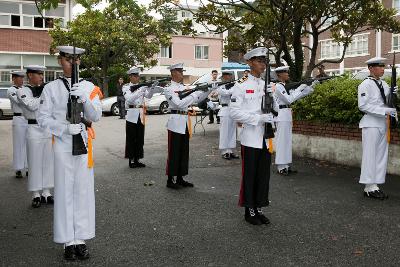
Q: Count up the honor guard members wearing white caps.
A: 9